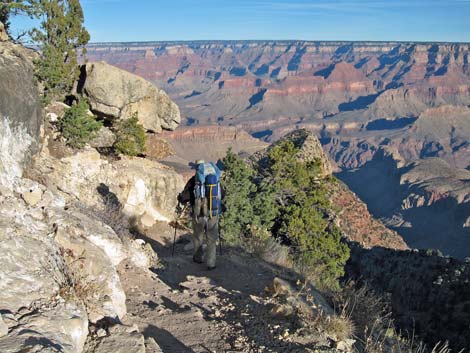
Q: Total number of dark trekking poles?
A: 2